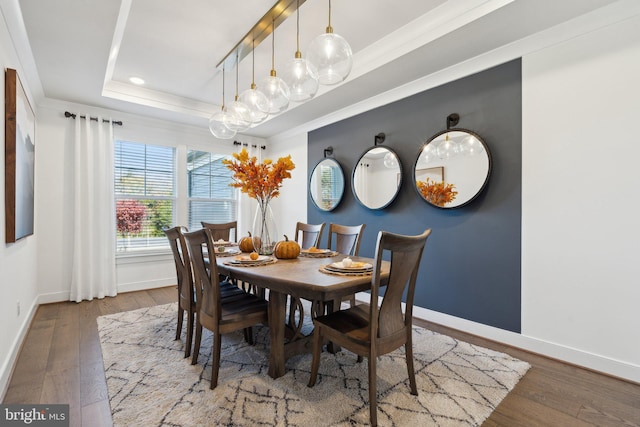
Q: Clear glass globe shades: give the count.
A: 6